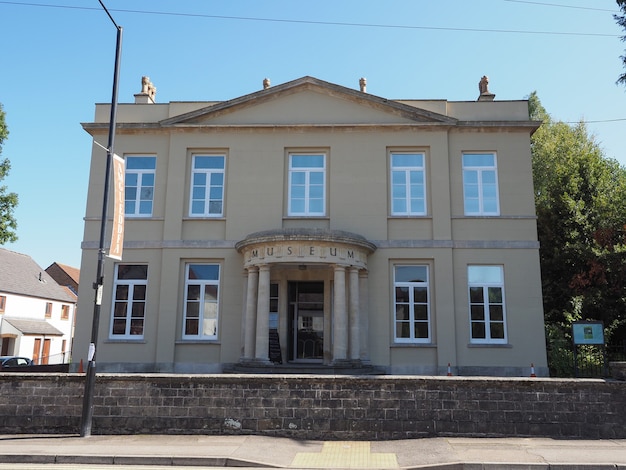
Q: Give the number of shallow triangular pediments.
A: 1